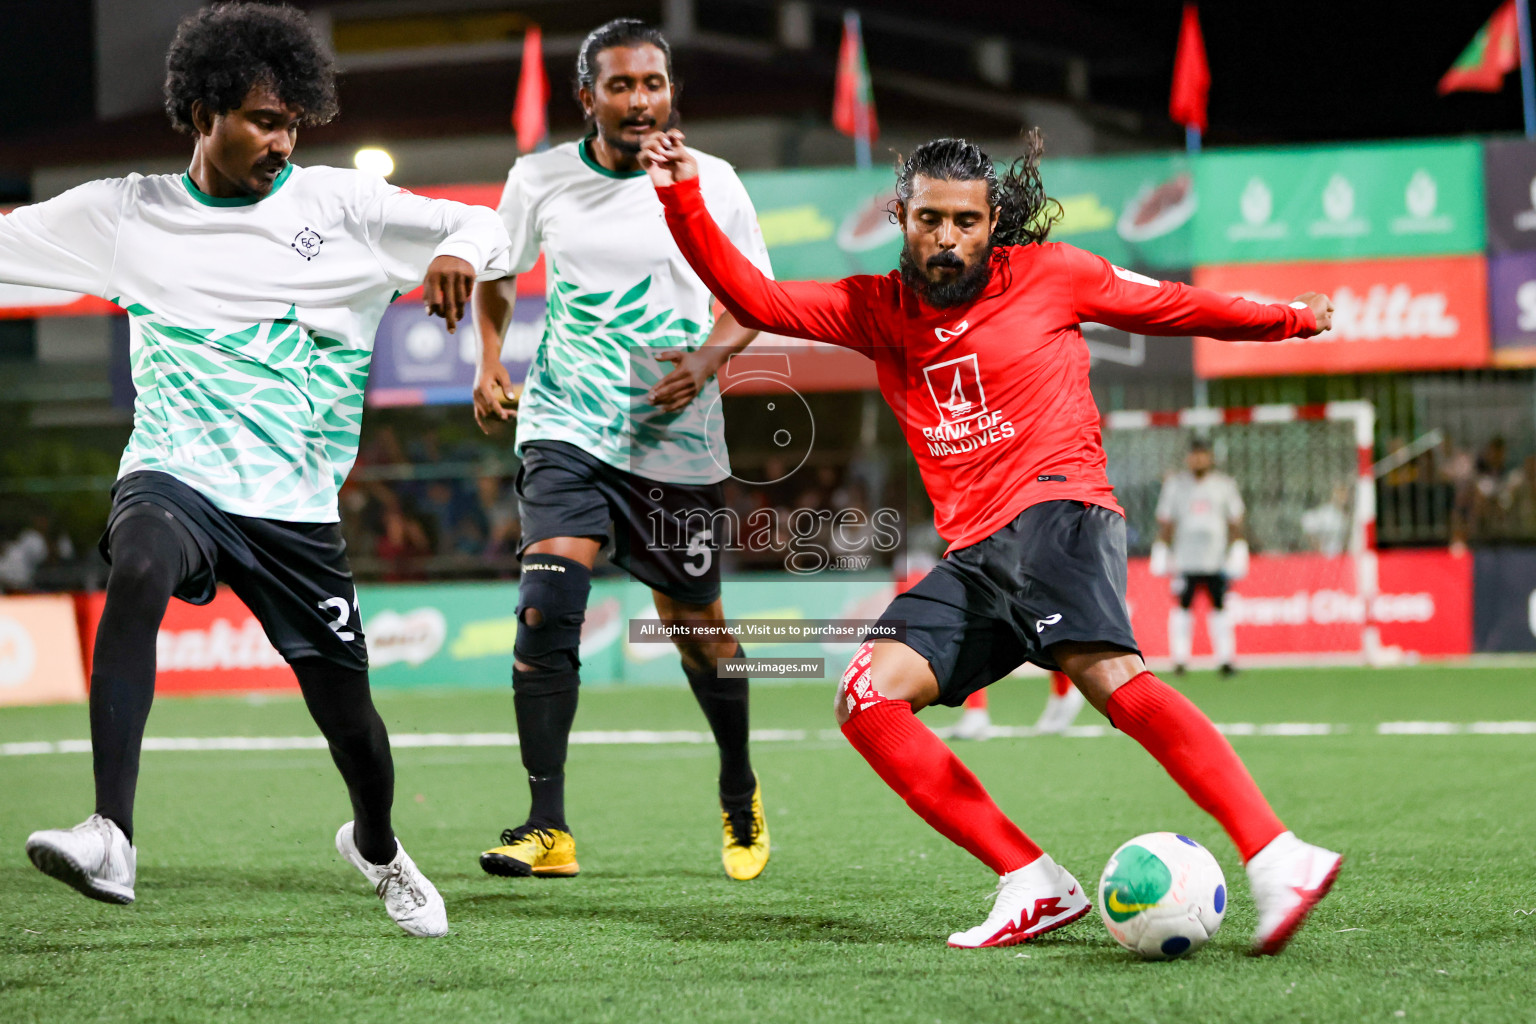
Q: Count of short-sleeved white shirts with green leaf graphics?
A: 1